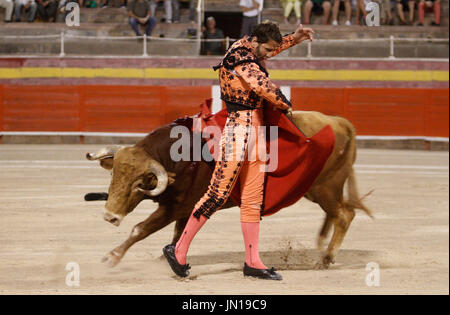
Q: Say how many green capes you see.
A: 0